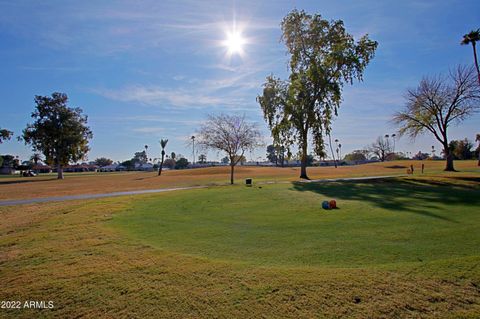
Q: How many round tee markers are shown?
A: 2